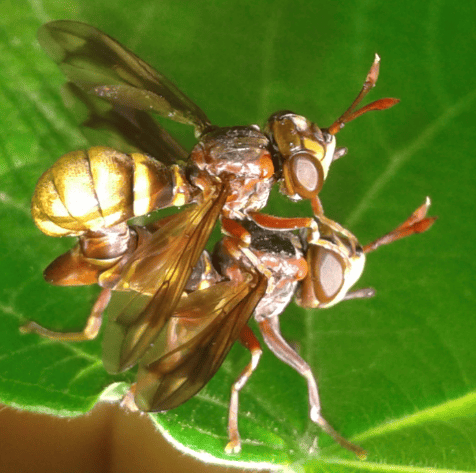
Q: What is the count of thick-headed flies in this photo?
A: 2